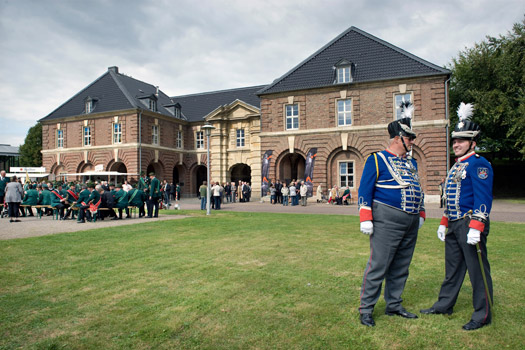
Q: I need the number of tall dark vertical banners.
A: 2